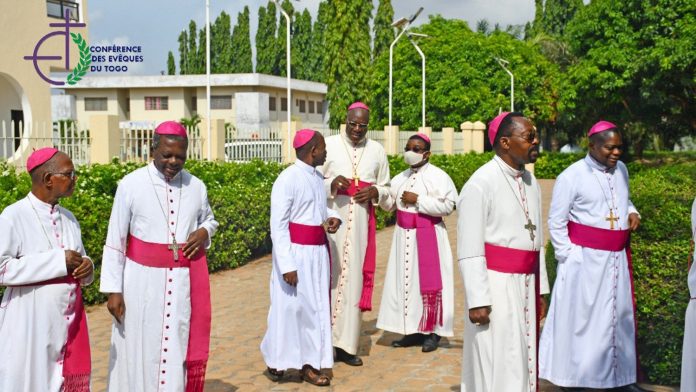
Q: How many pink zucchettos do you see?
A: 7